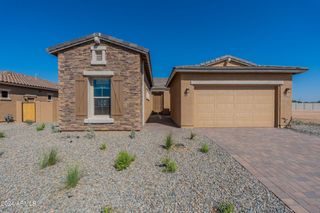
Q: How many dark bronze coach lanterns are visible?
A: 2